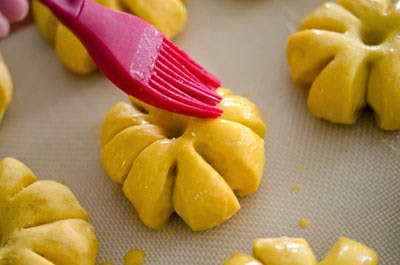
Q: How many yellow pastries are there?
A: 6